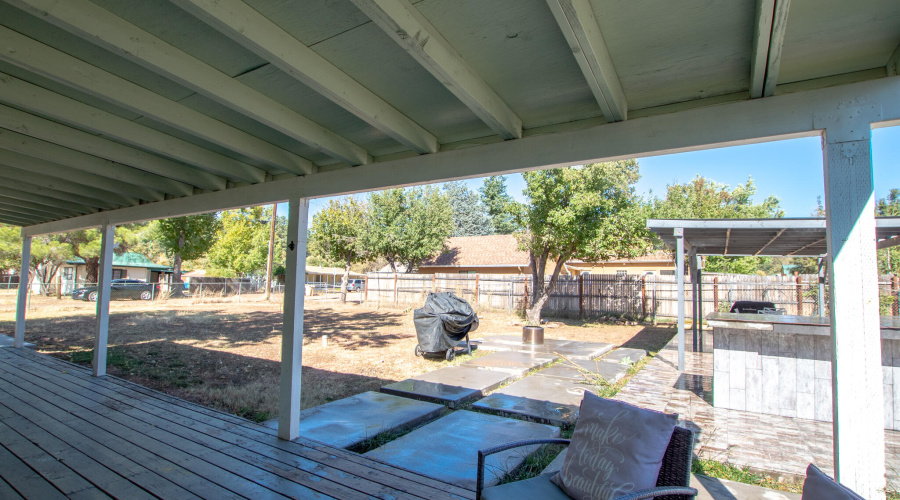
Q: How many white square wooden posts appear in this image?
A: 4